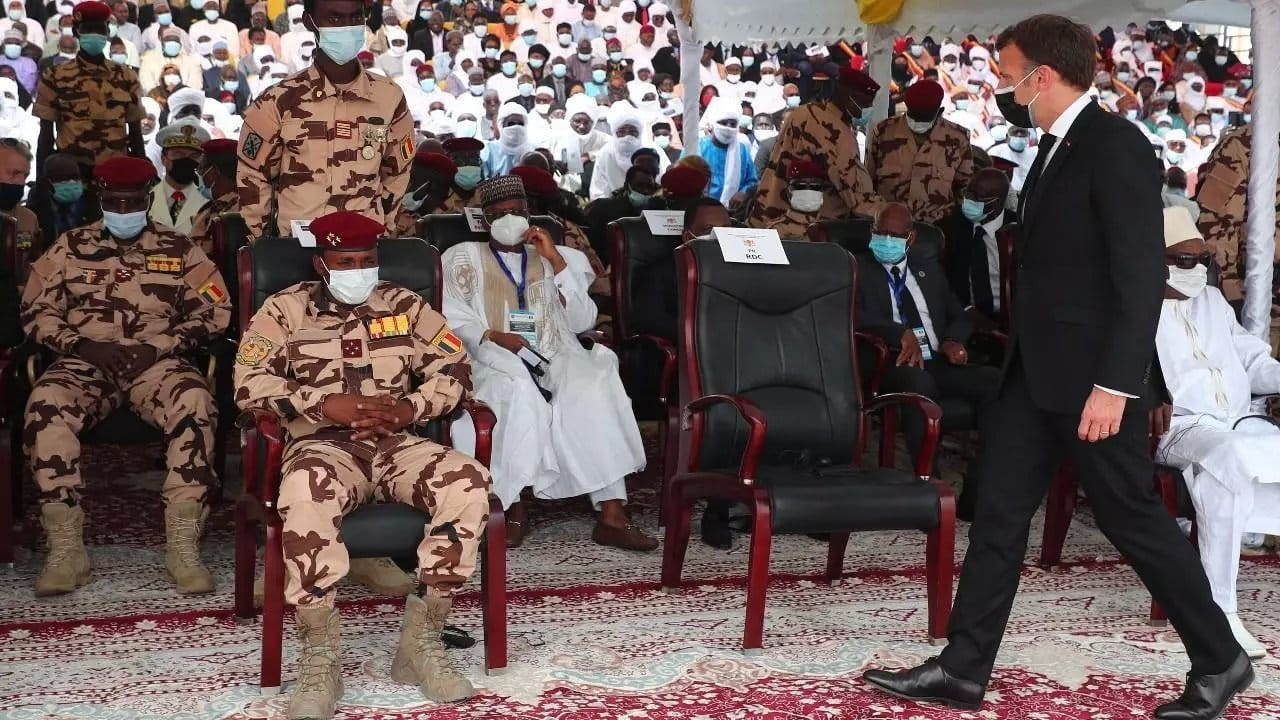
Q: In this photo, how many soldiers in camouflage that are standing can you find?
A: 5